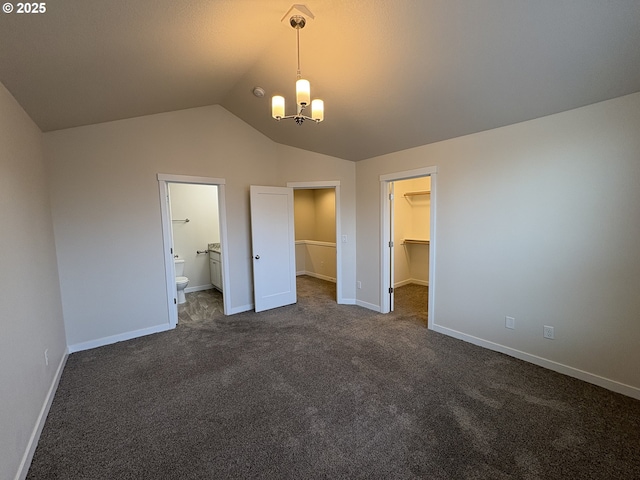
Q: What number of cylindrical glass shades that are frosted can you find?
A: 3